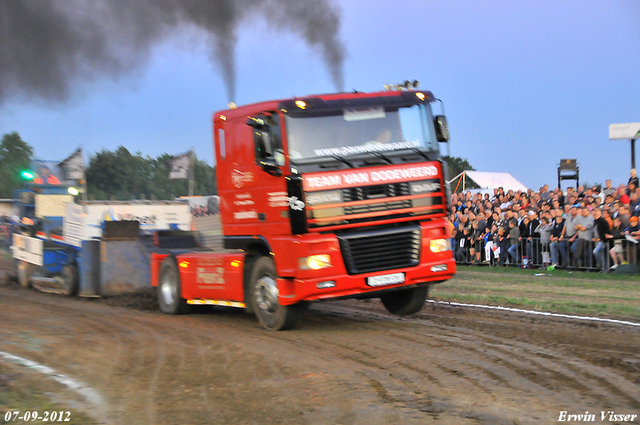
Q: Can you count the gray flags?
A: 2